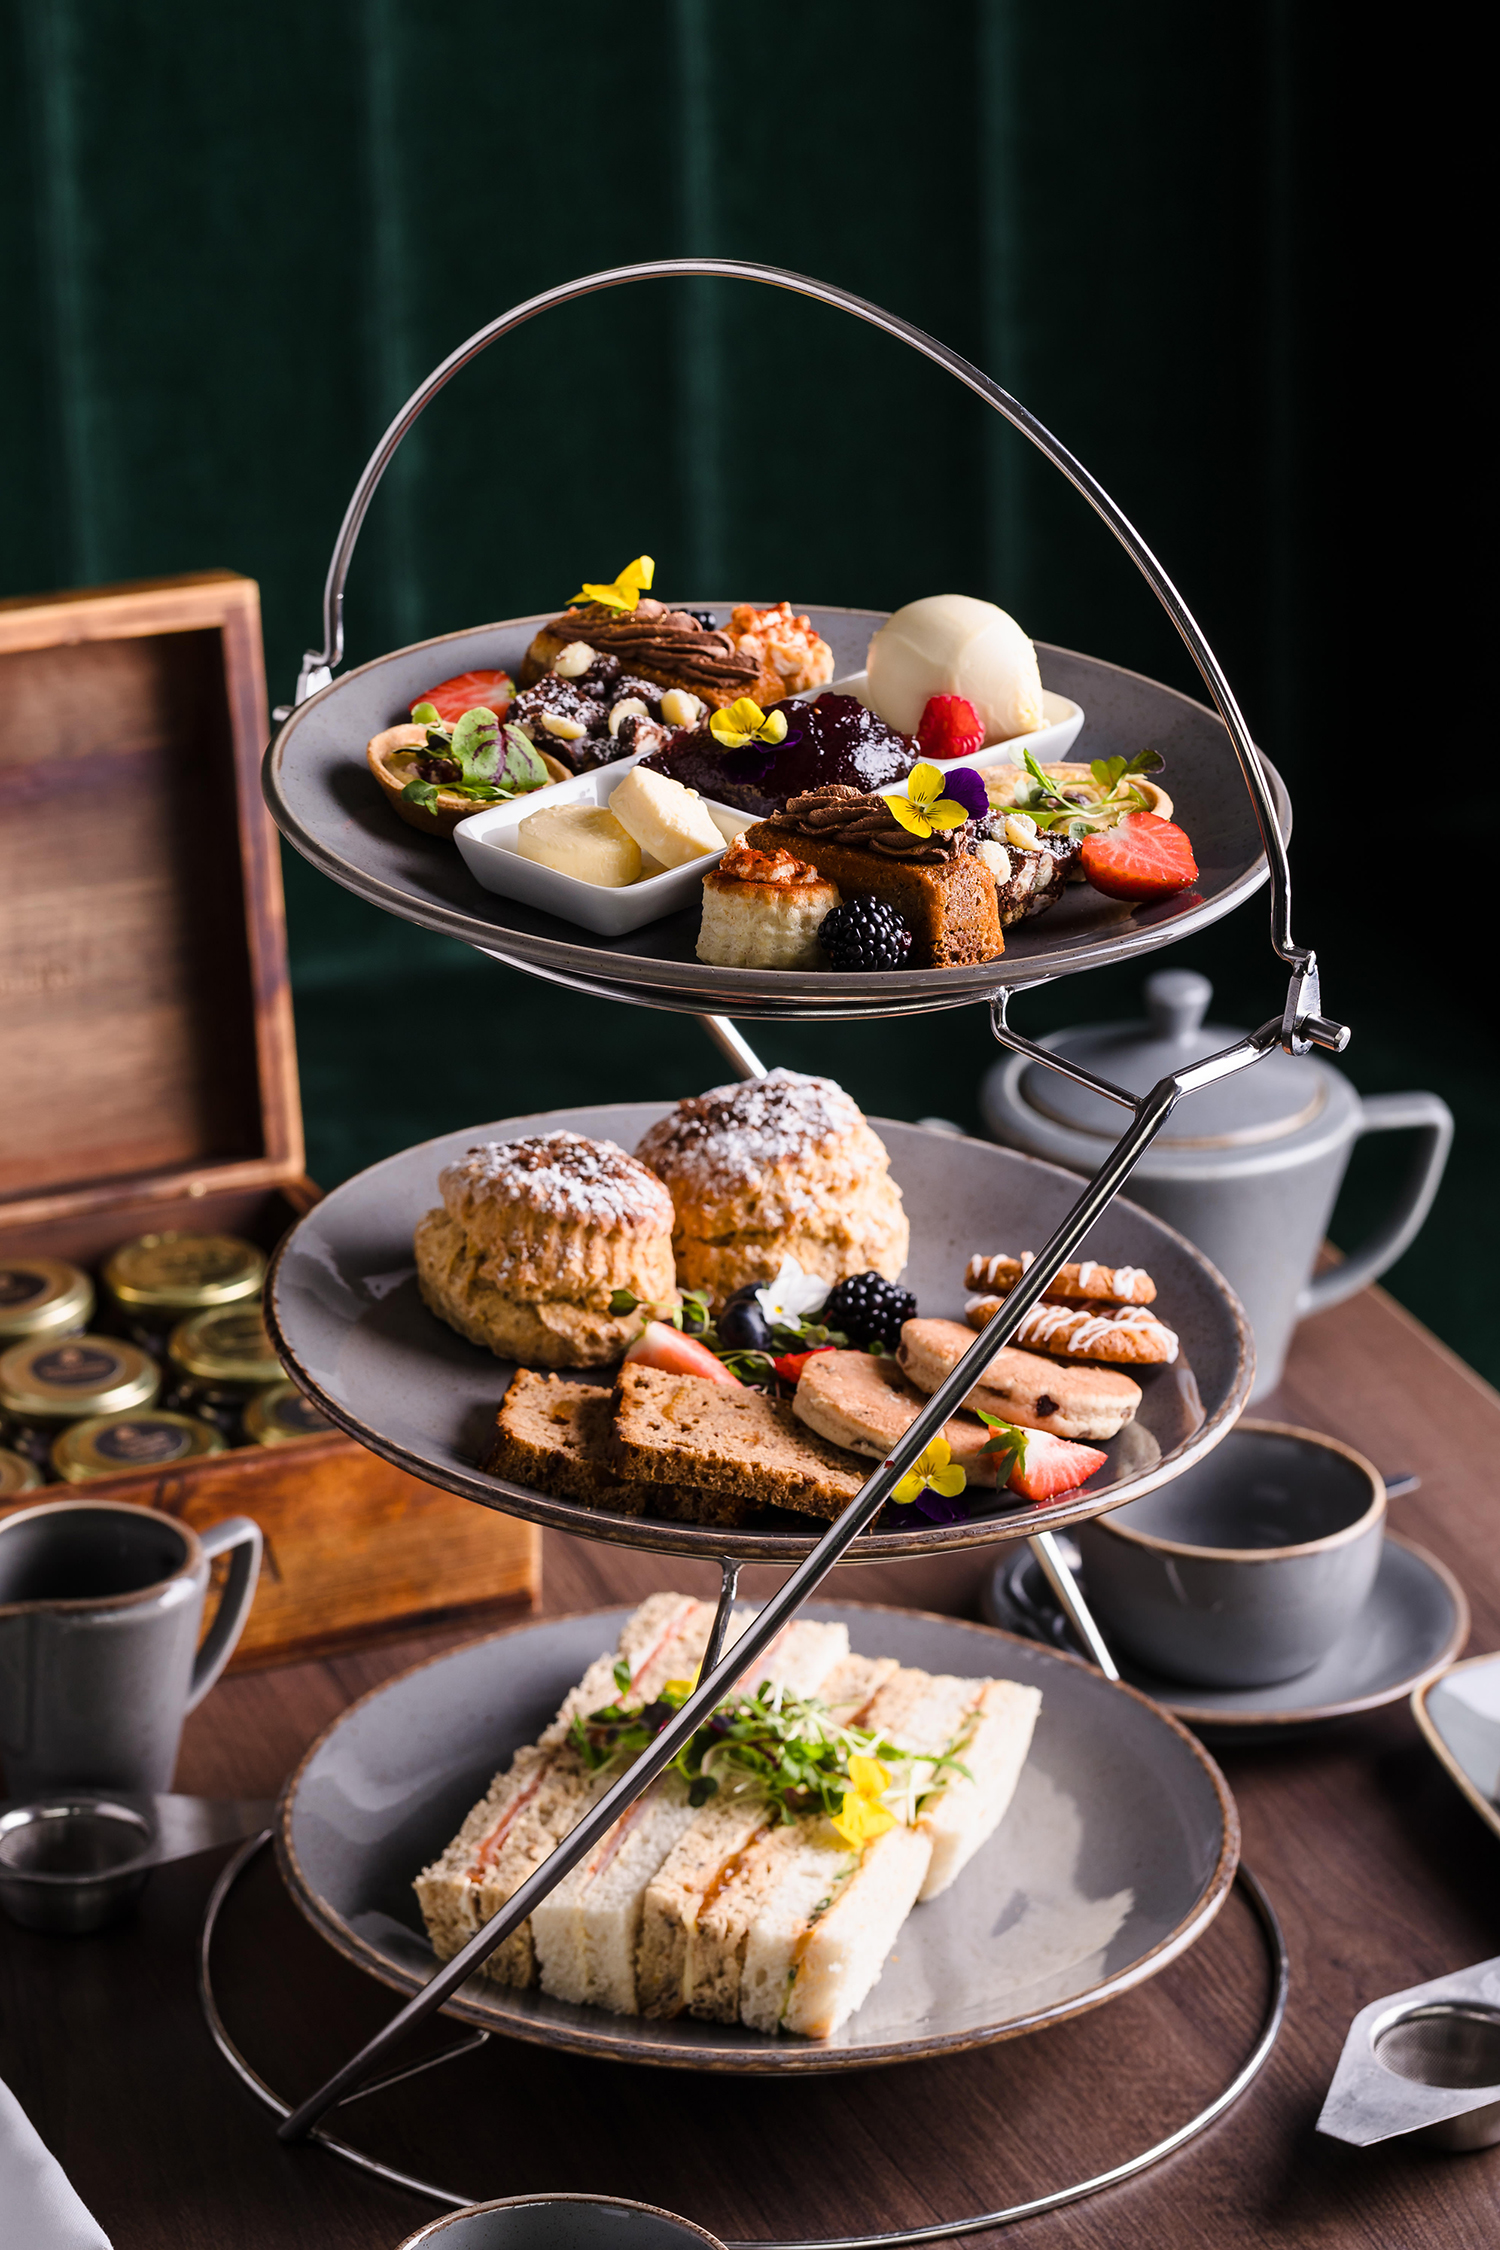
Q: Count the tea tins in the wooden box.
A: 7